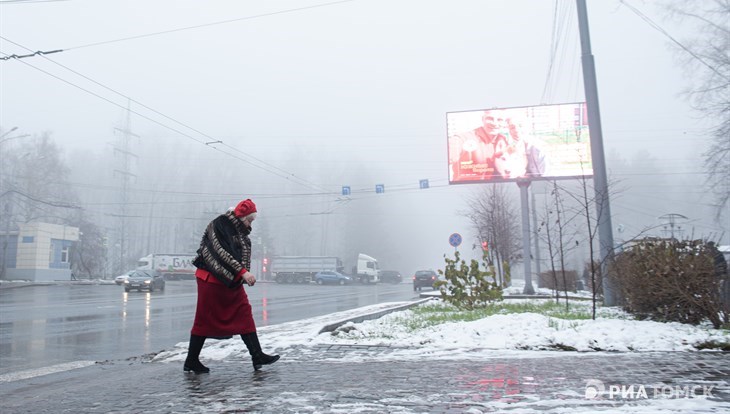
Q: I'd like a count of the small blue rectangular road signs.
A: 3